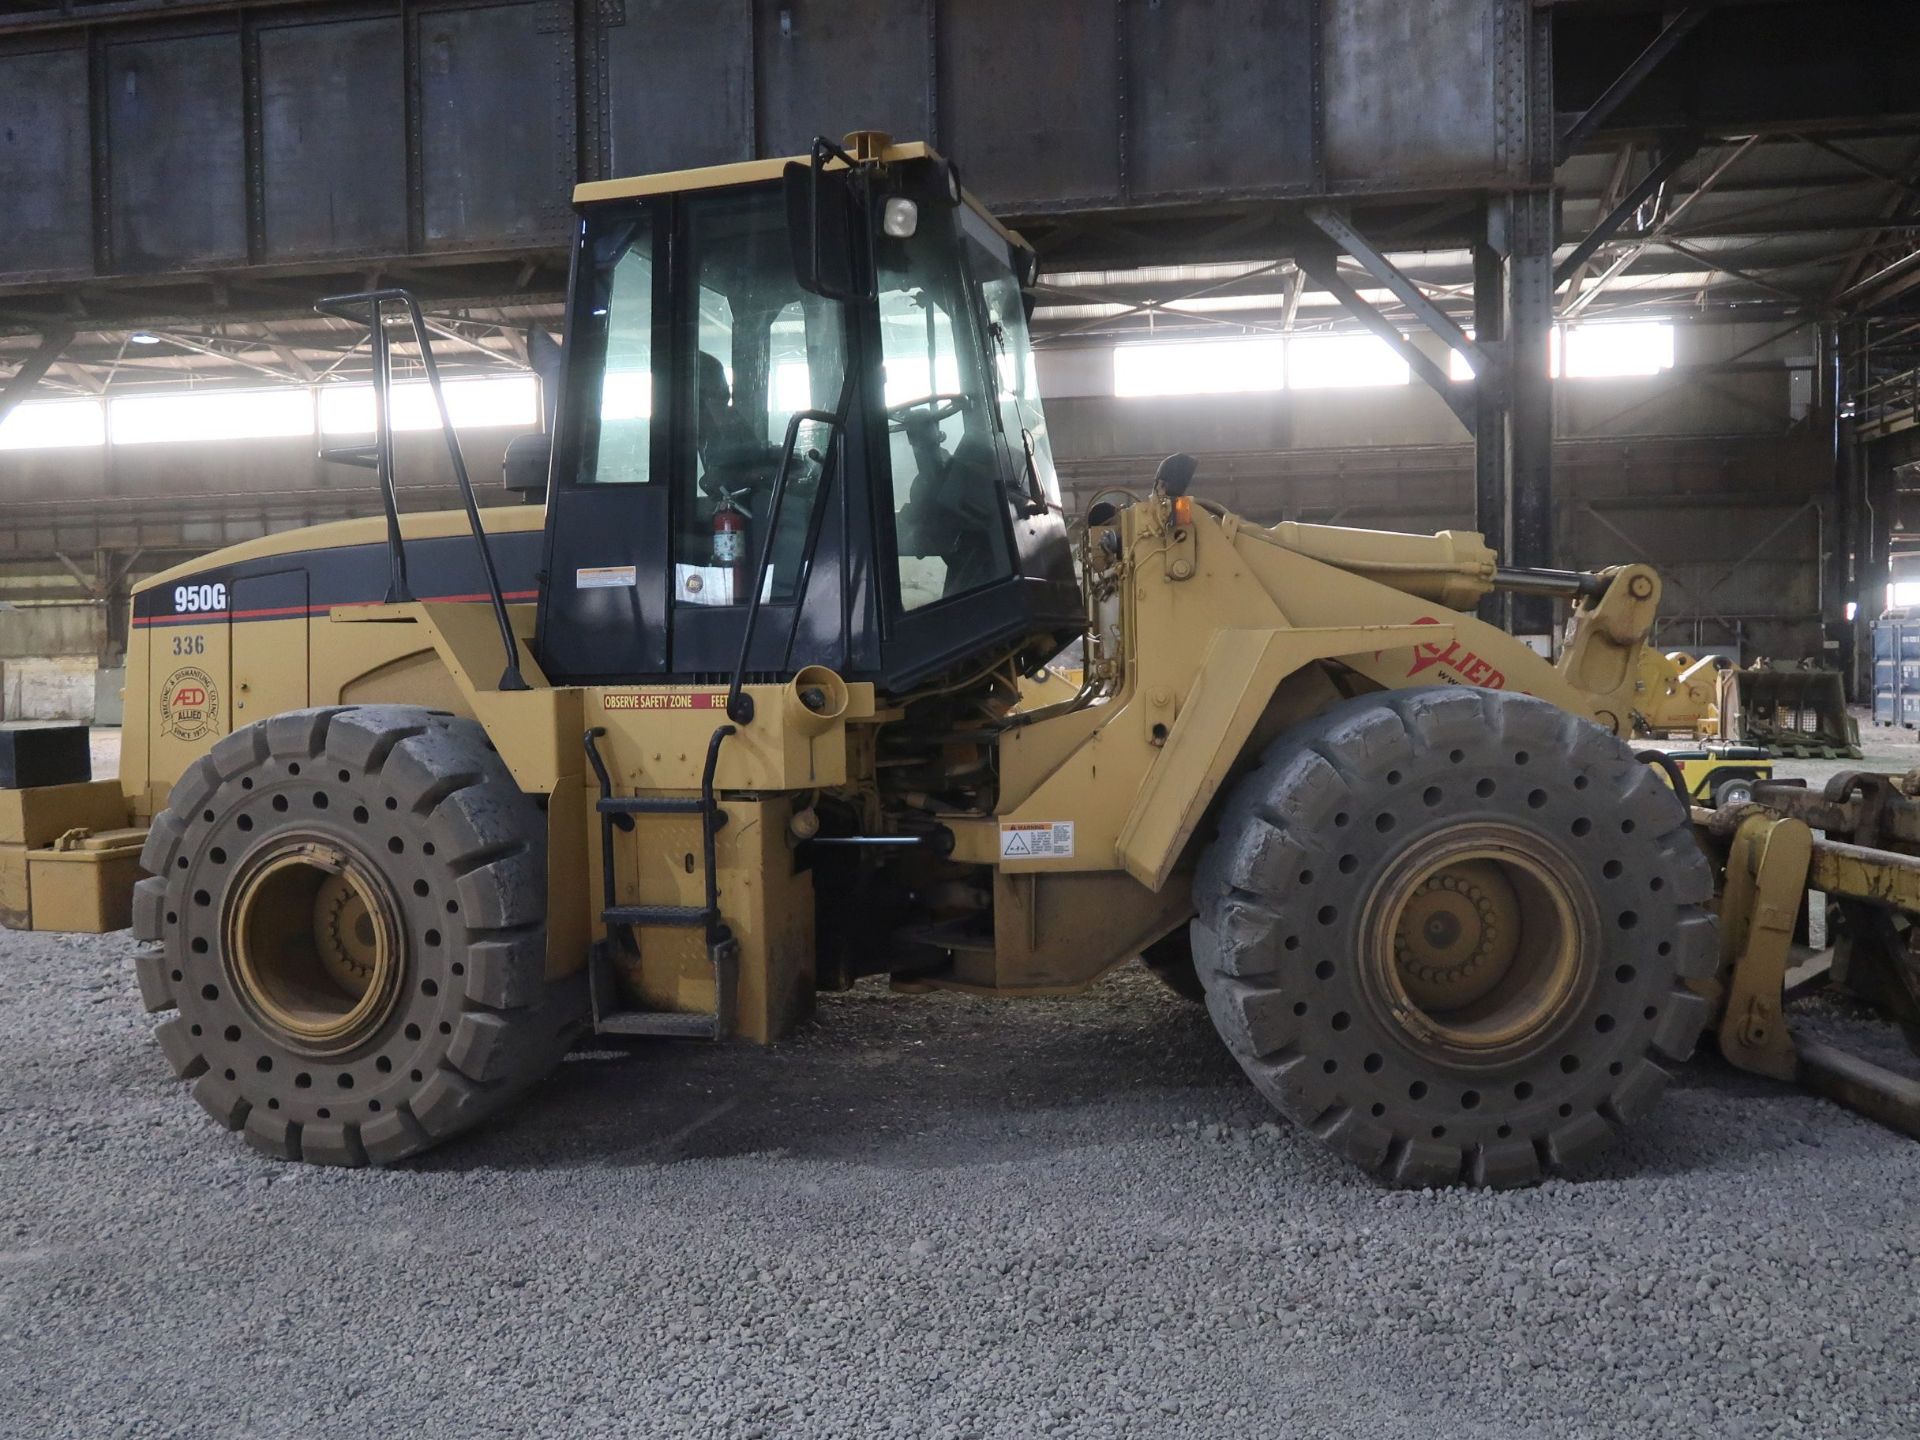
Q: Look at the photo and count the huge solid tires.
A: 2